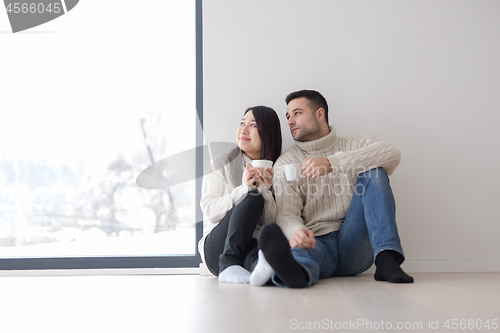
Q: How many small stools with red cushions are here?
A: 0